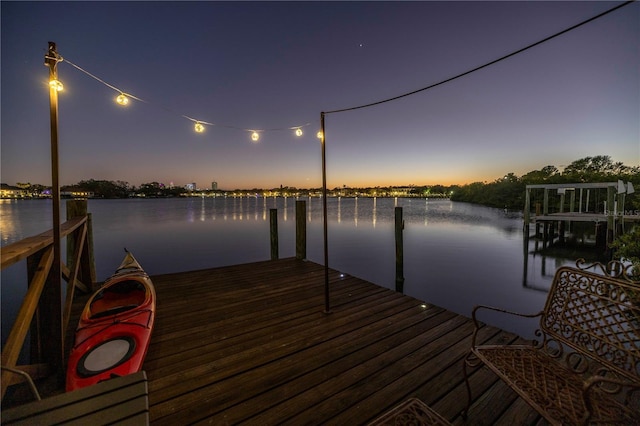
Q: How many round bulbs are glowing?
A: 6